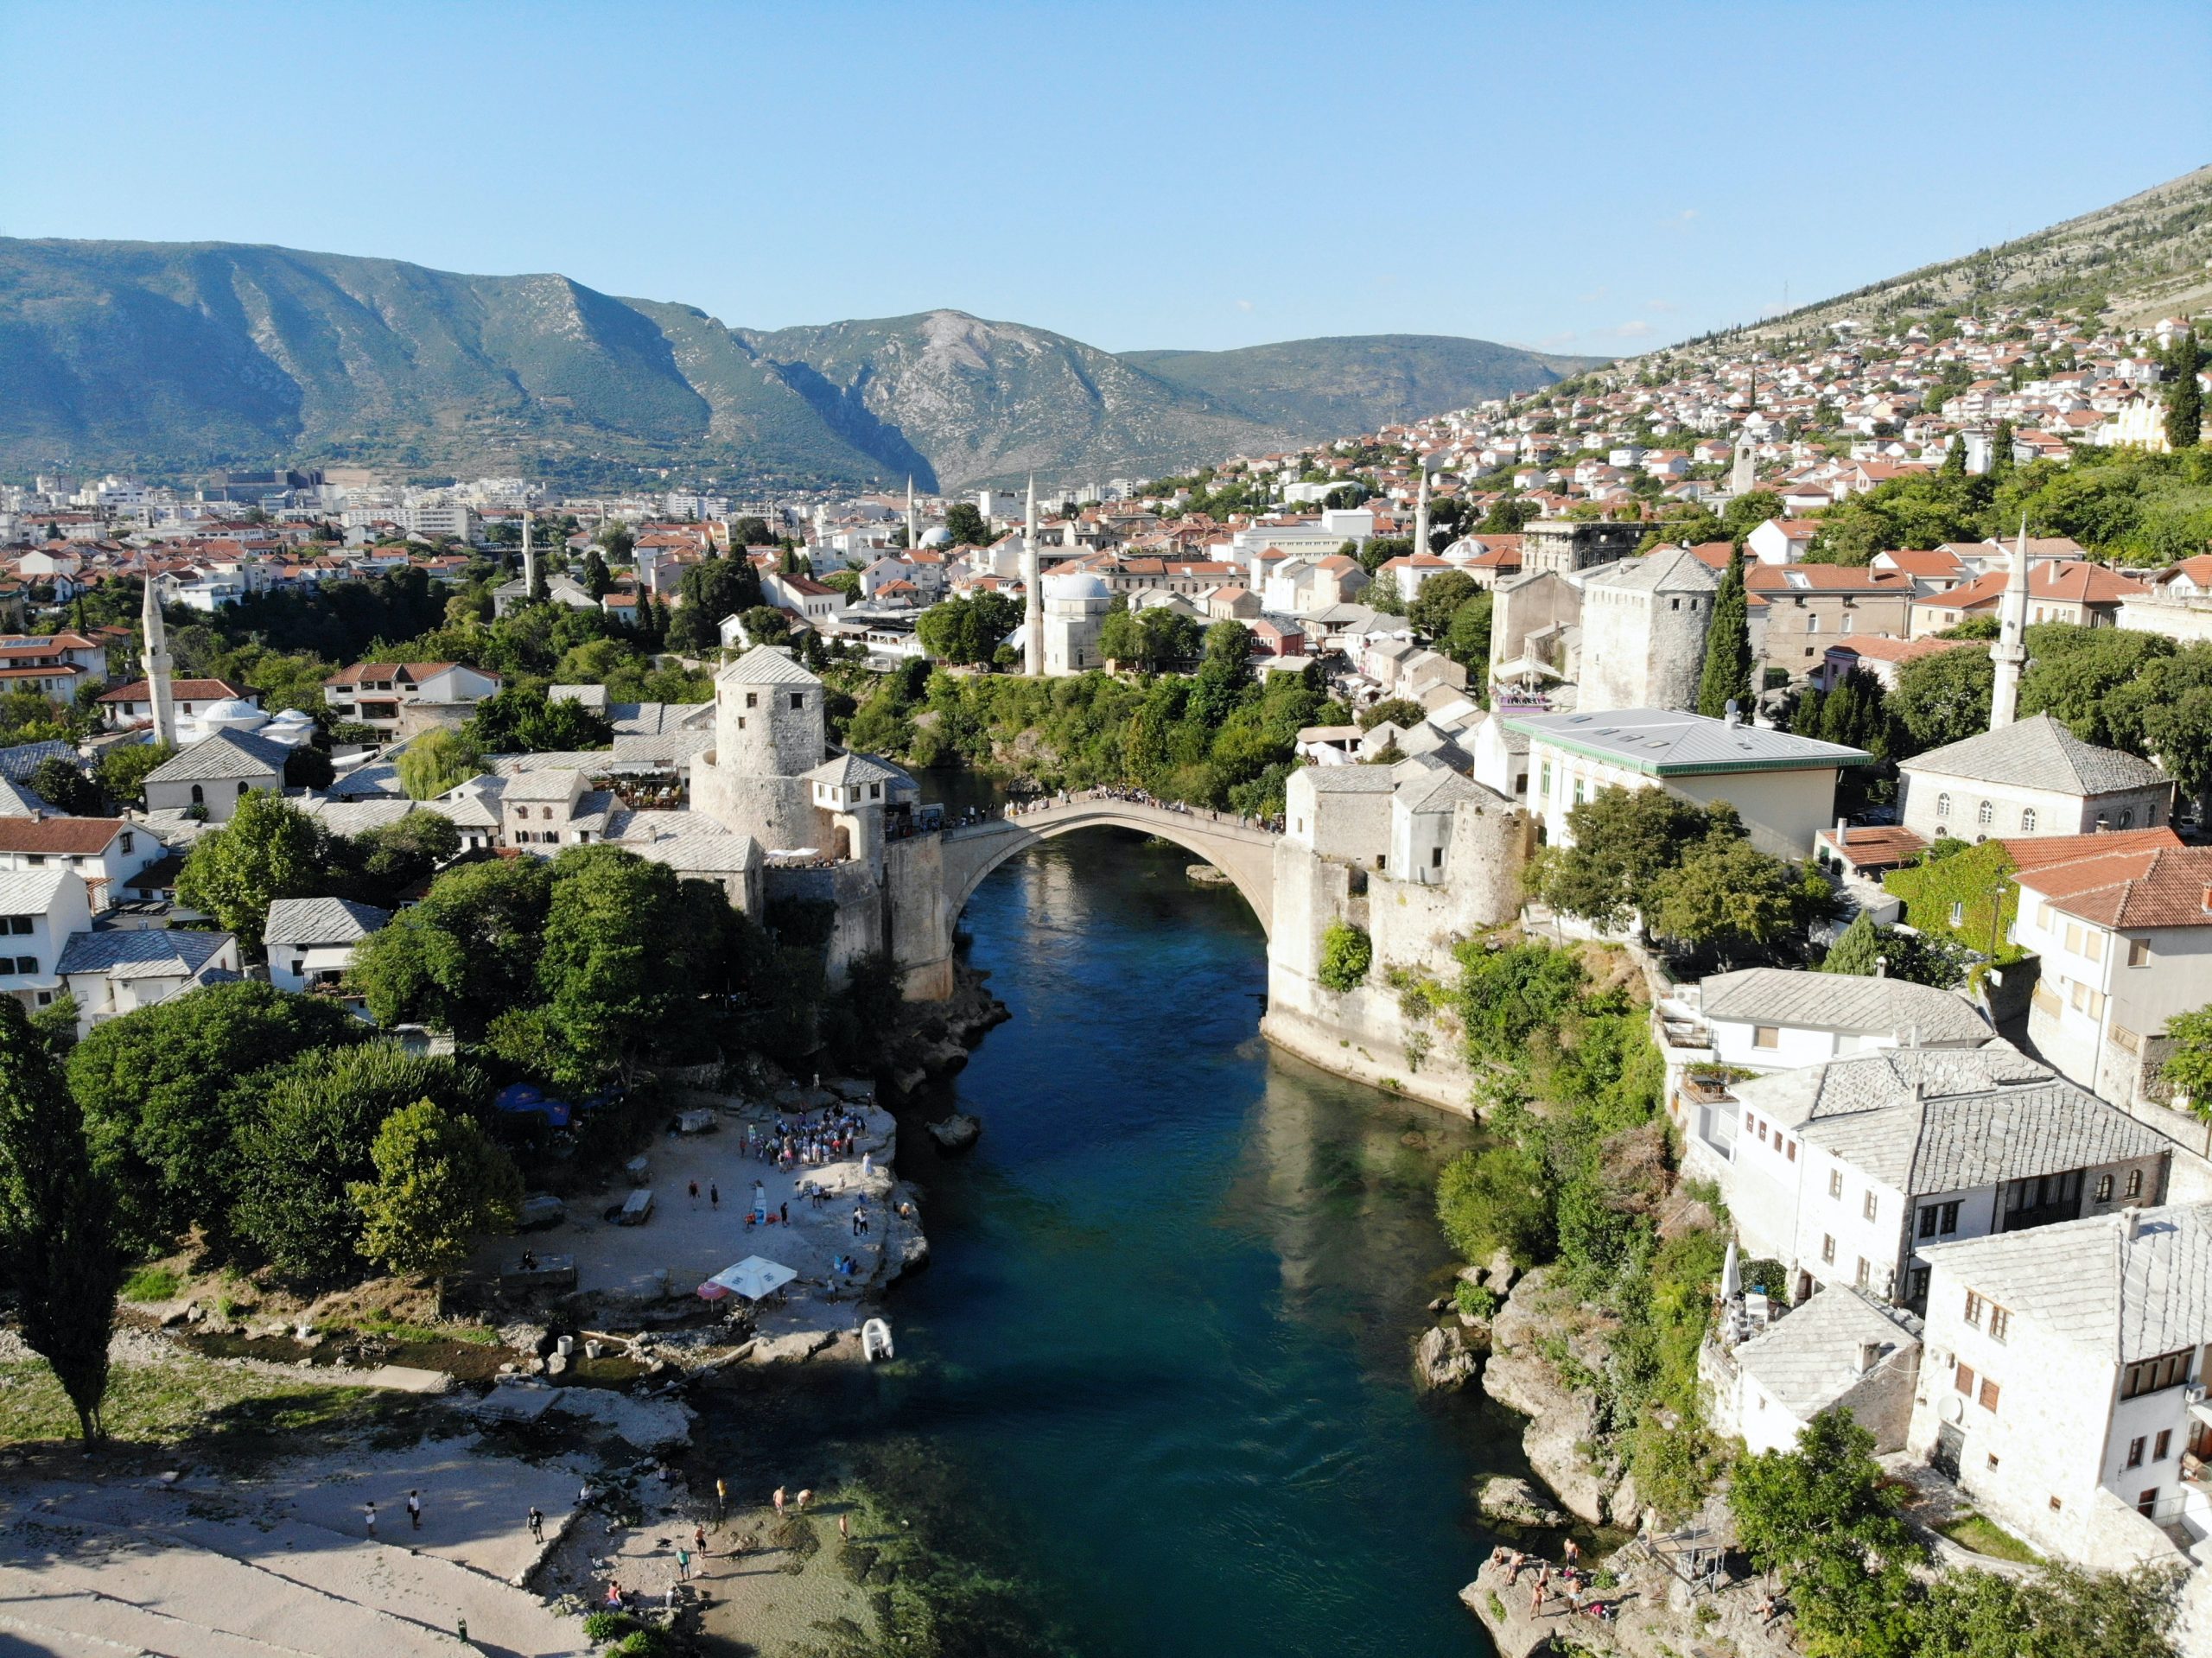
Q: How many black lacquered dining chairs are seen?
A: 0